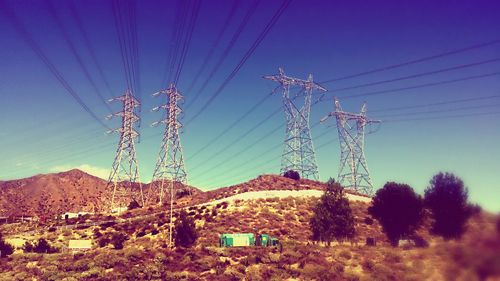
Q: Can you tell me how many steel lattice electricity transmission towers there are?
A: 4